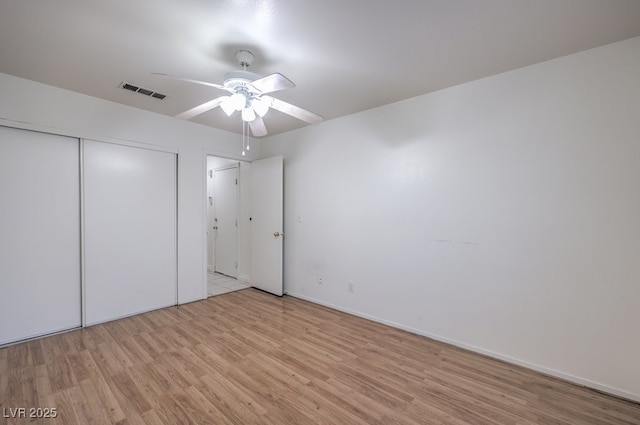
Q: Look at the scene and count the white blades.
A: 5